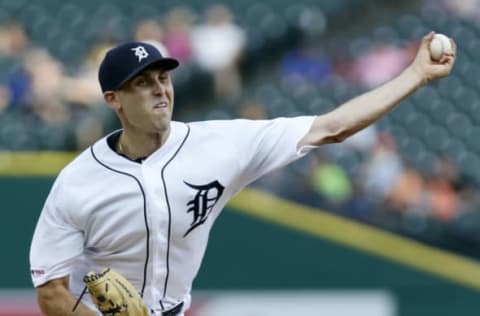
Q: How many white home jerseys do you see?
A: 1